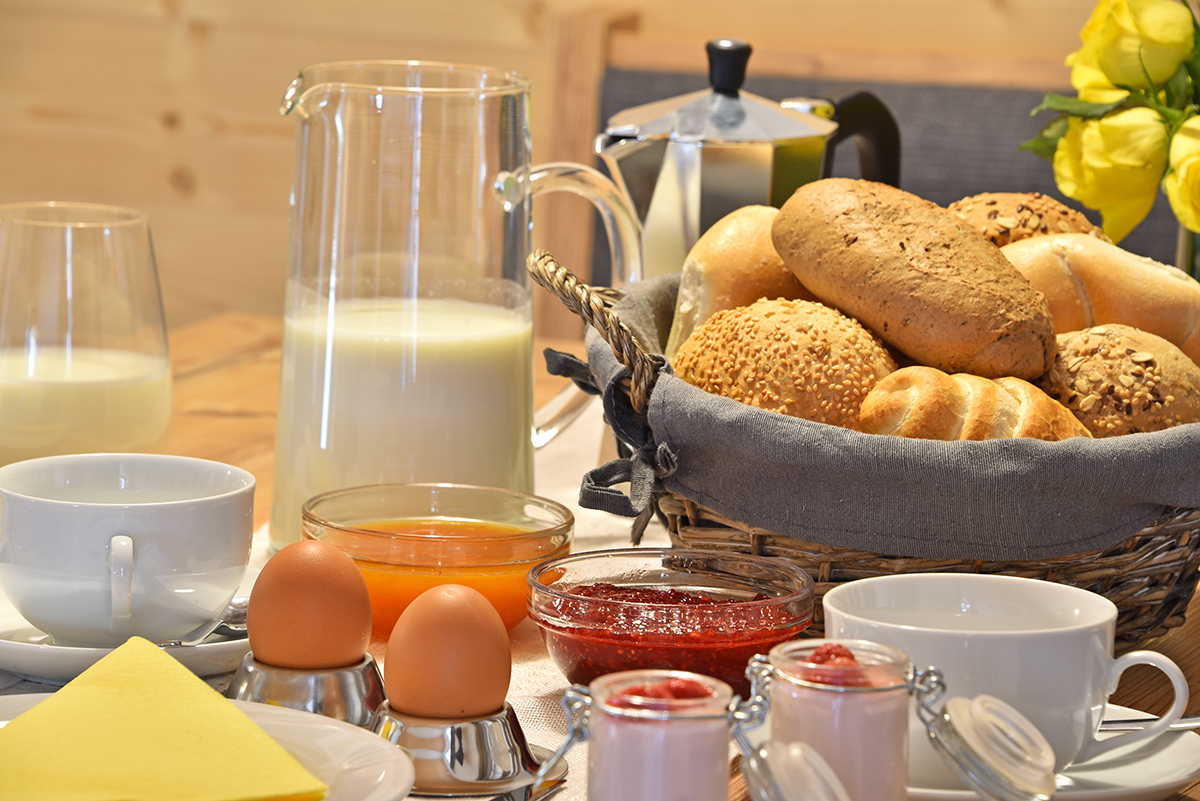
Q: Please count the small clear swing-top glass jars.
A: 2